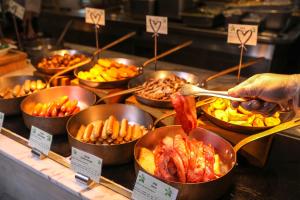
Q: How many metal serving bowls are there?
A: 8